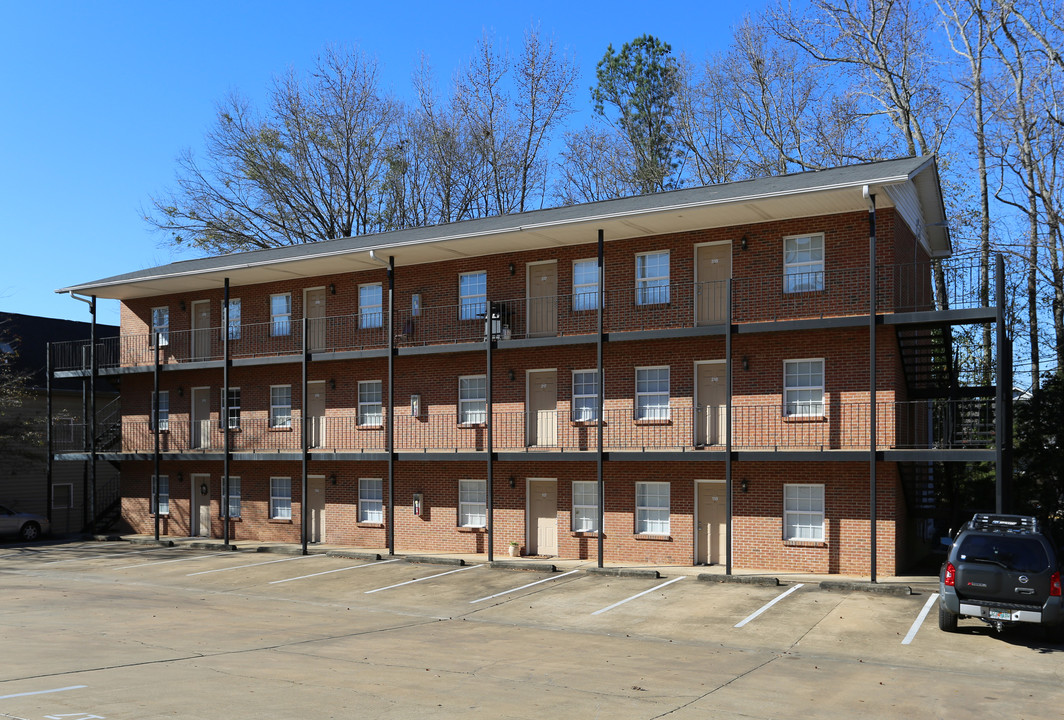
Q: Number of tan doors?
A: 12